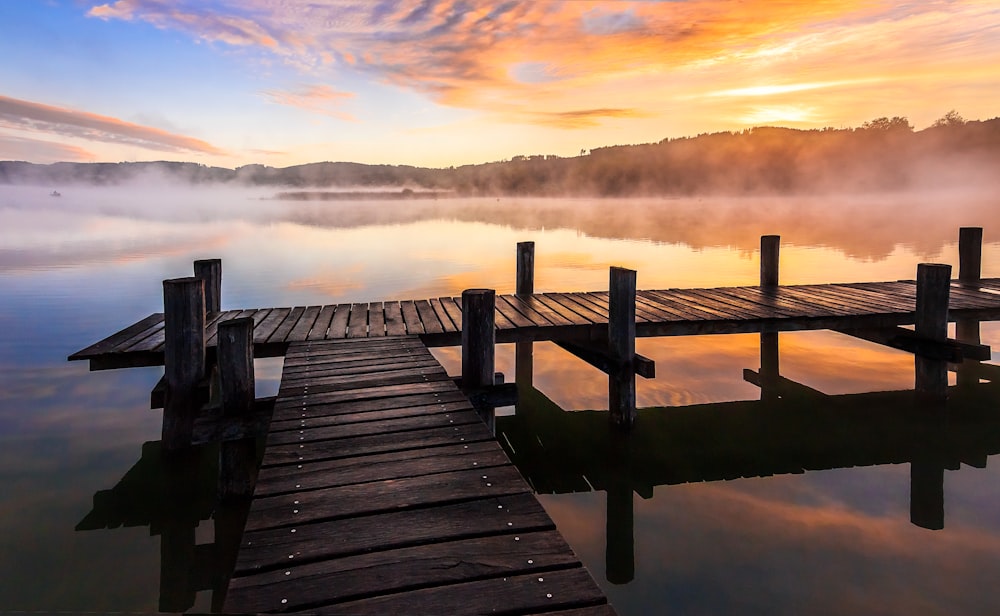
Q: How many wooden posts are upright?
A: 9